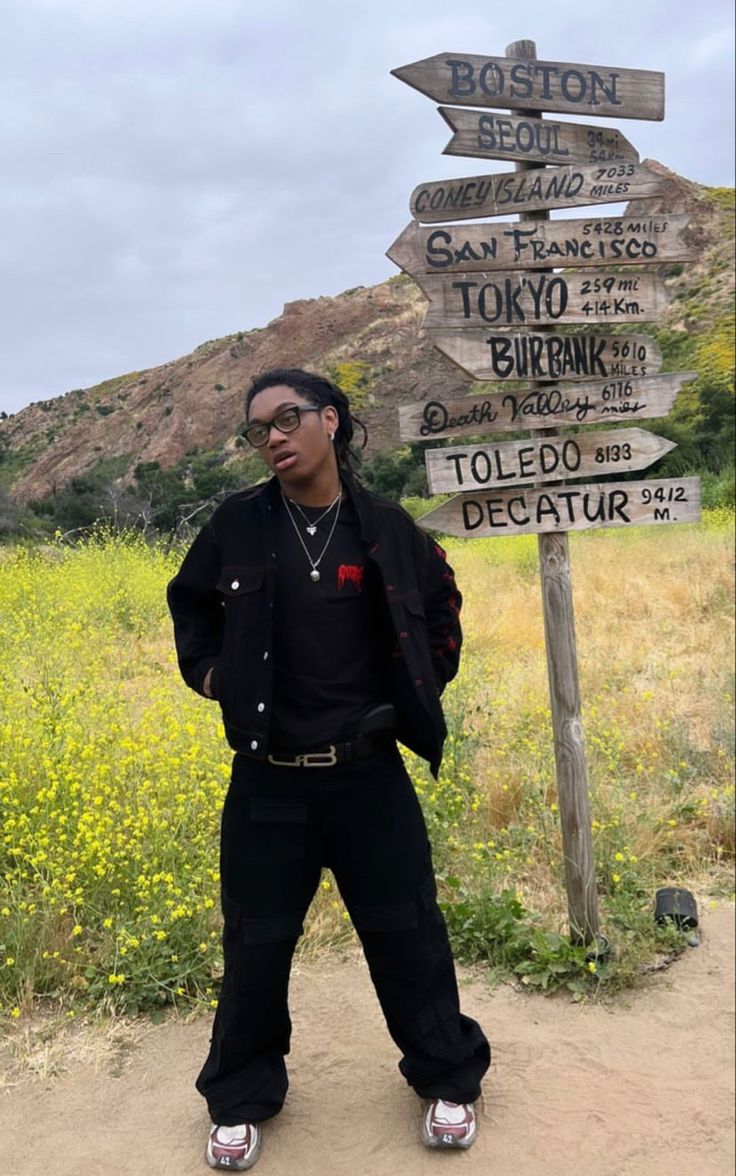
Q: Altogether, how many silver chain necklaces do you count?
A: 2